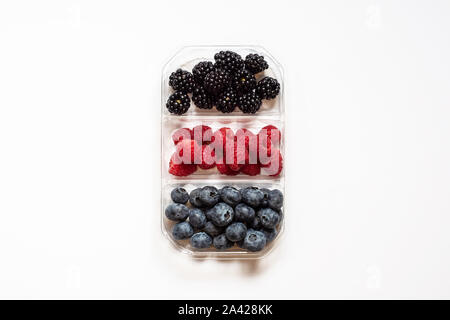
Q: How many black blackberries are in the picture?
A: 11